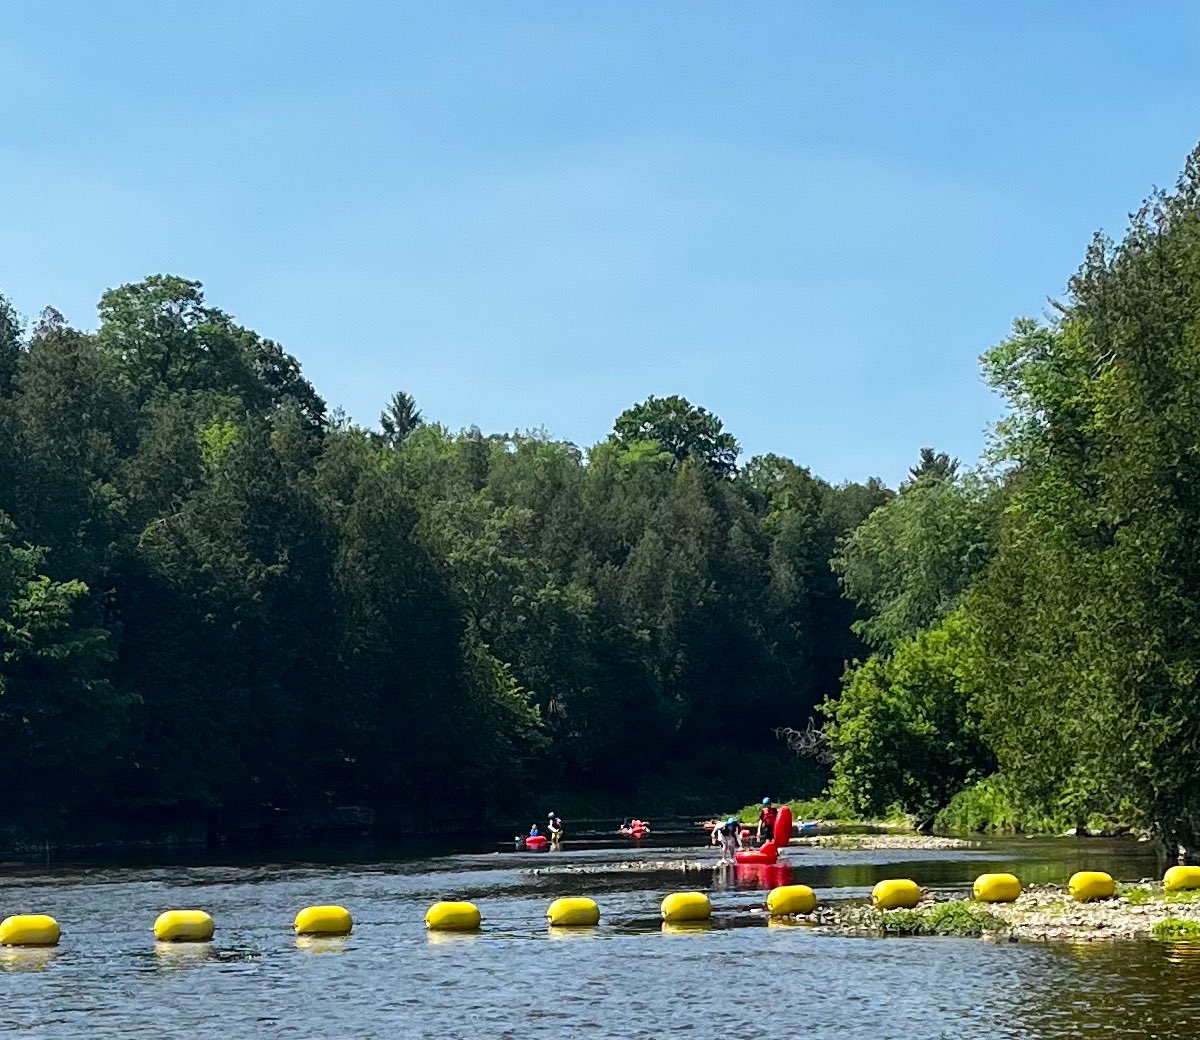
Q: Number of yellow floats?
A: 11